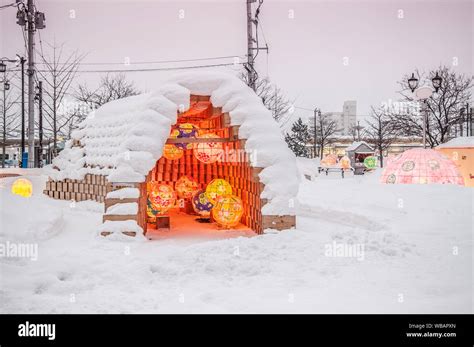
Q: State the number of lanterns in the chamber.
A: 9